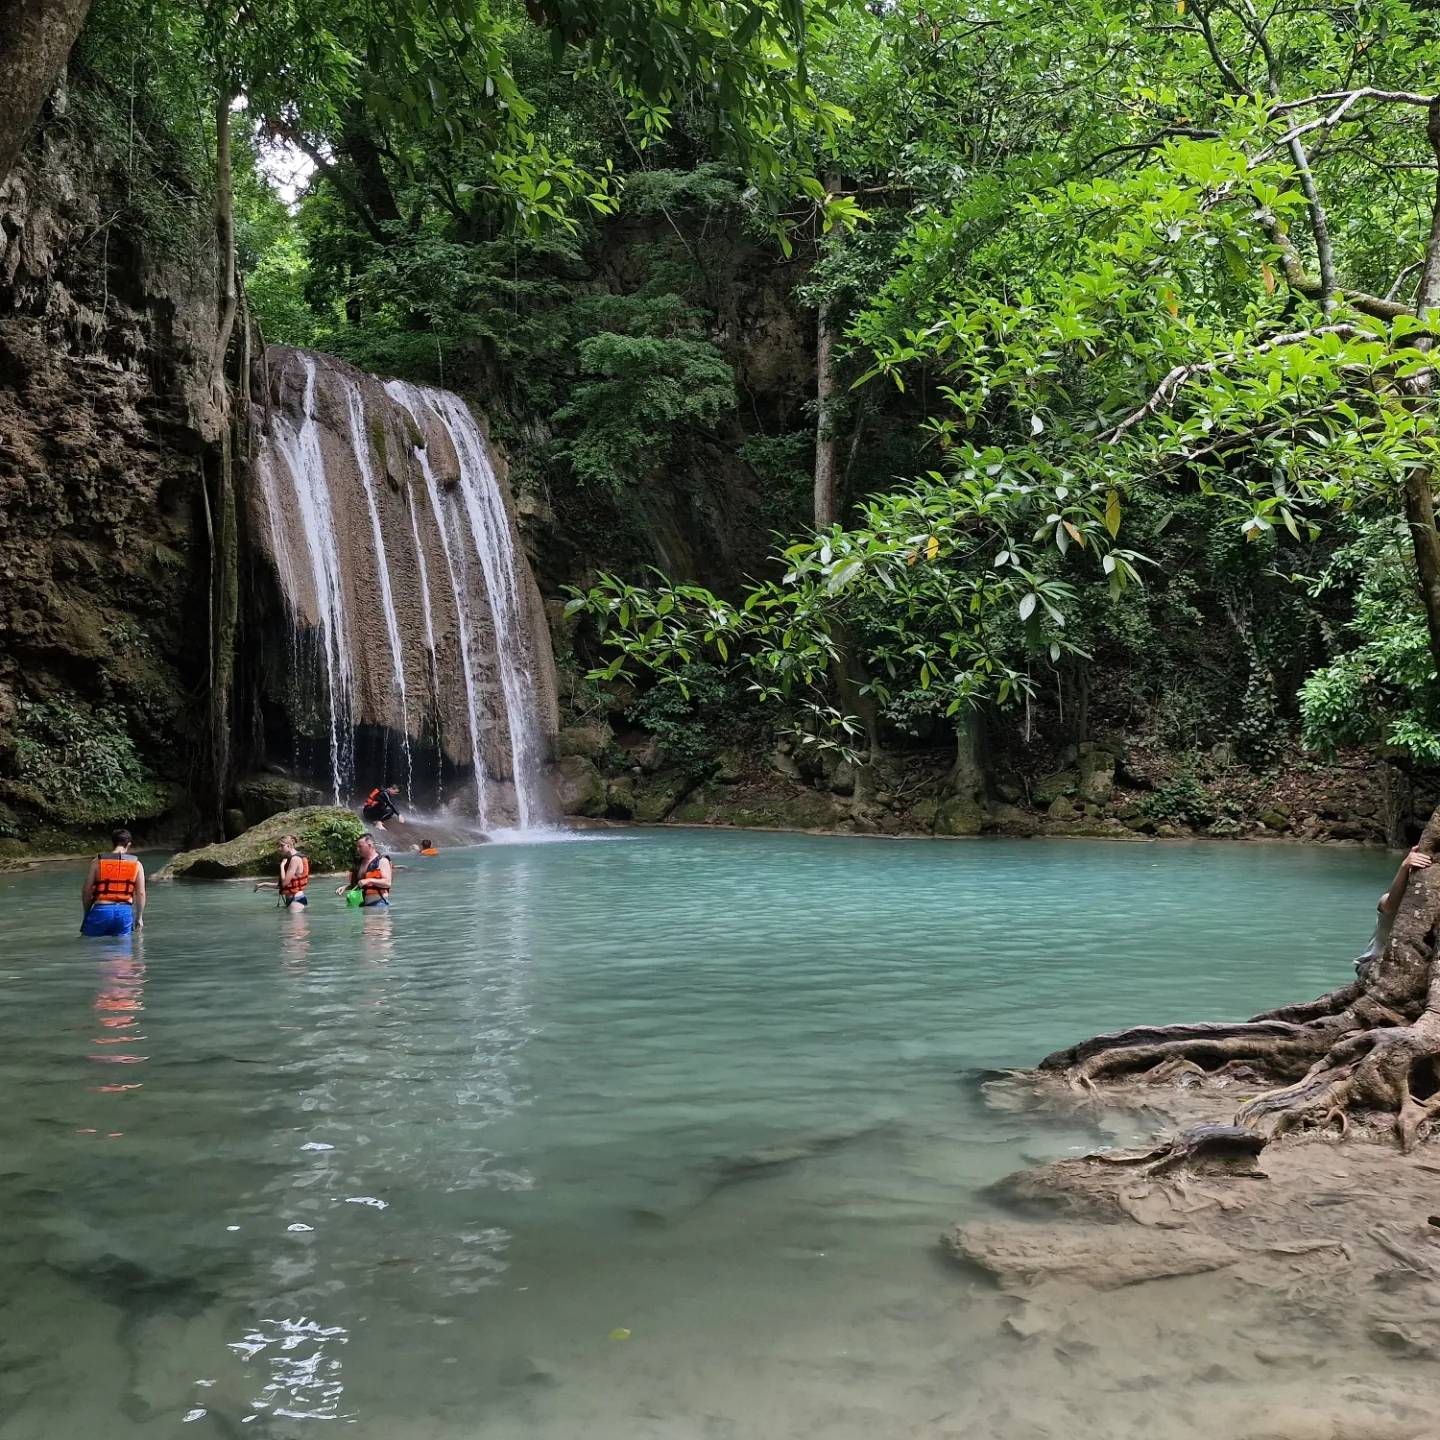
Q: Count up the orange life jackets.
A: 5